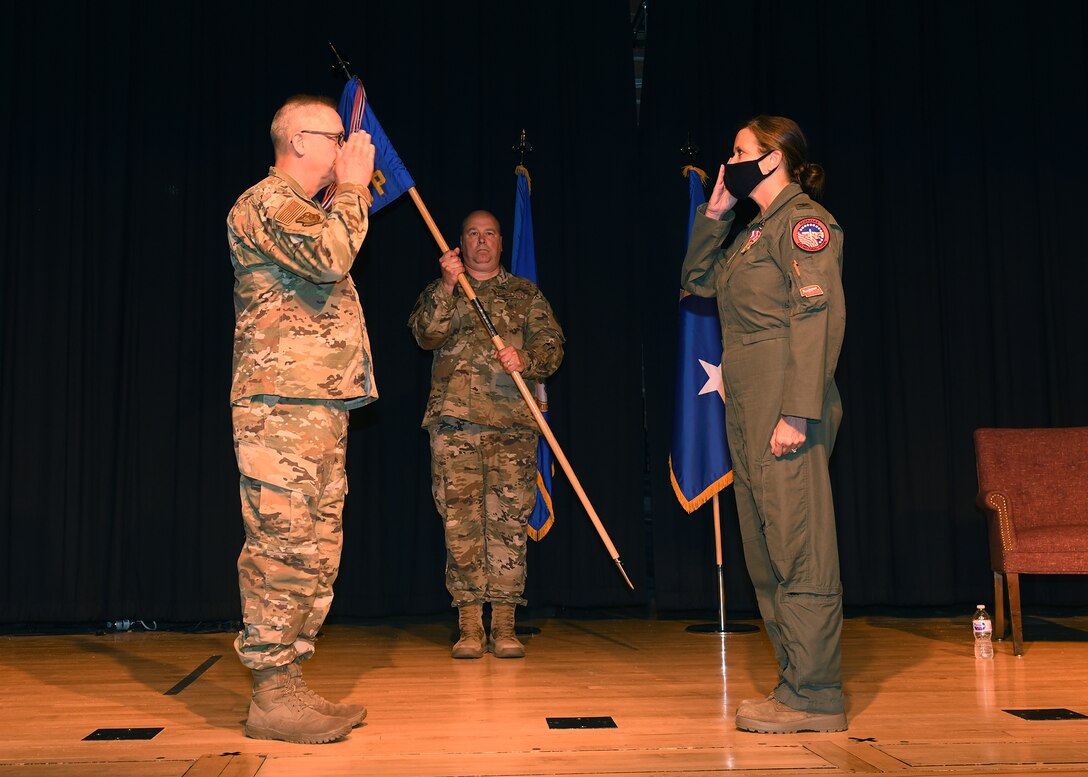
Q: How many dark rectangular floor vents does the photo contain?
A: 3